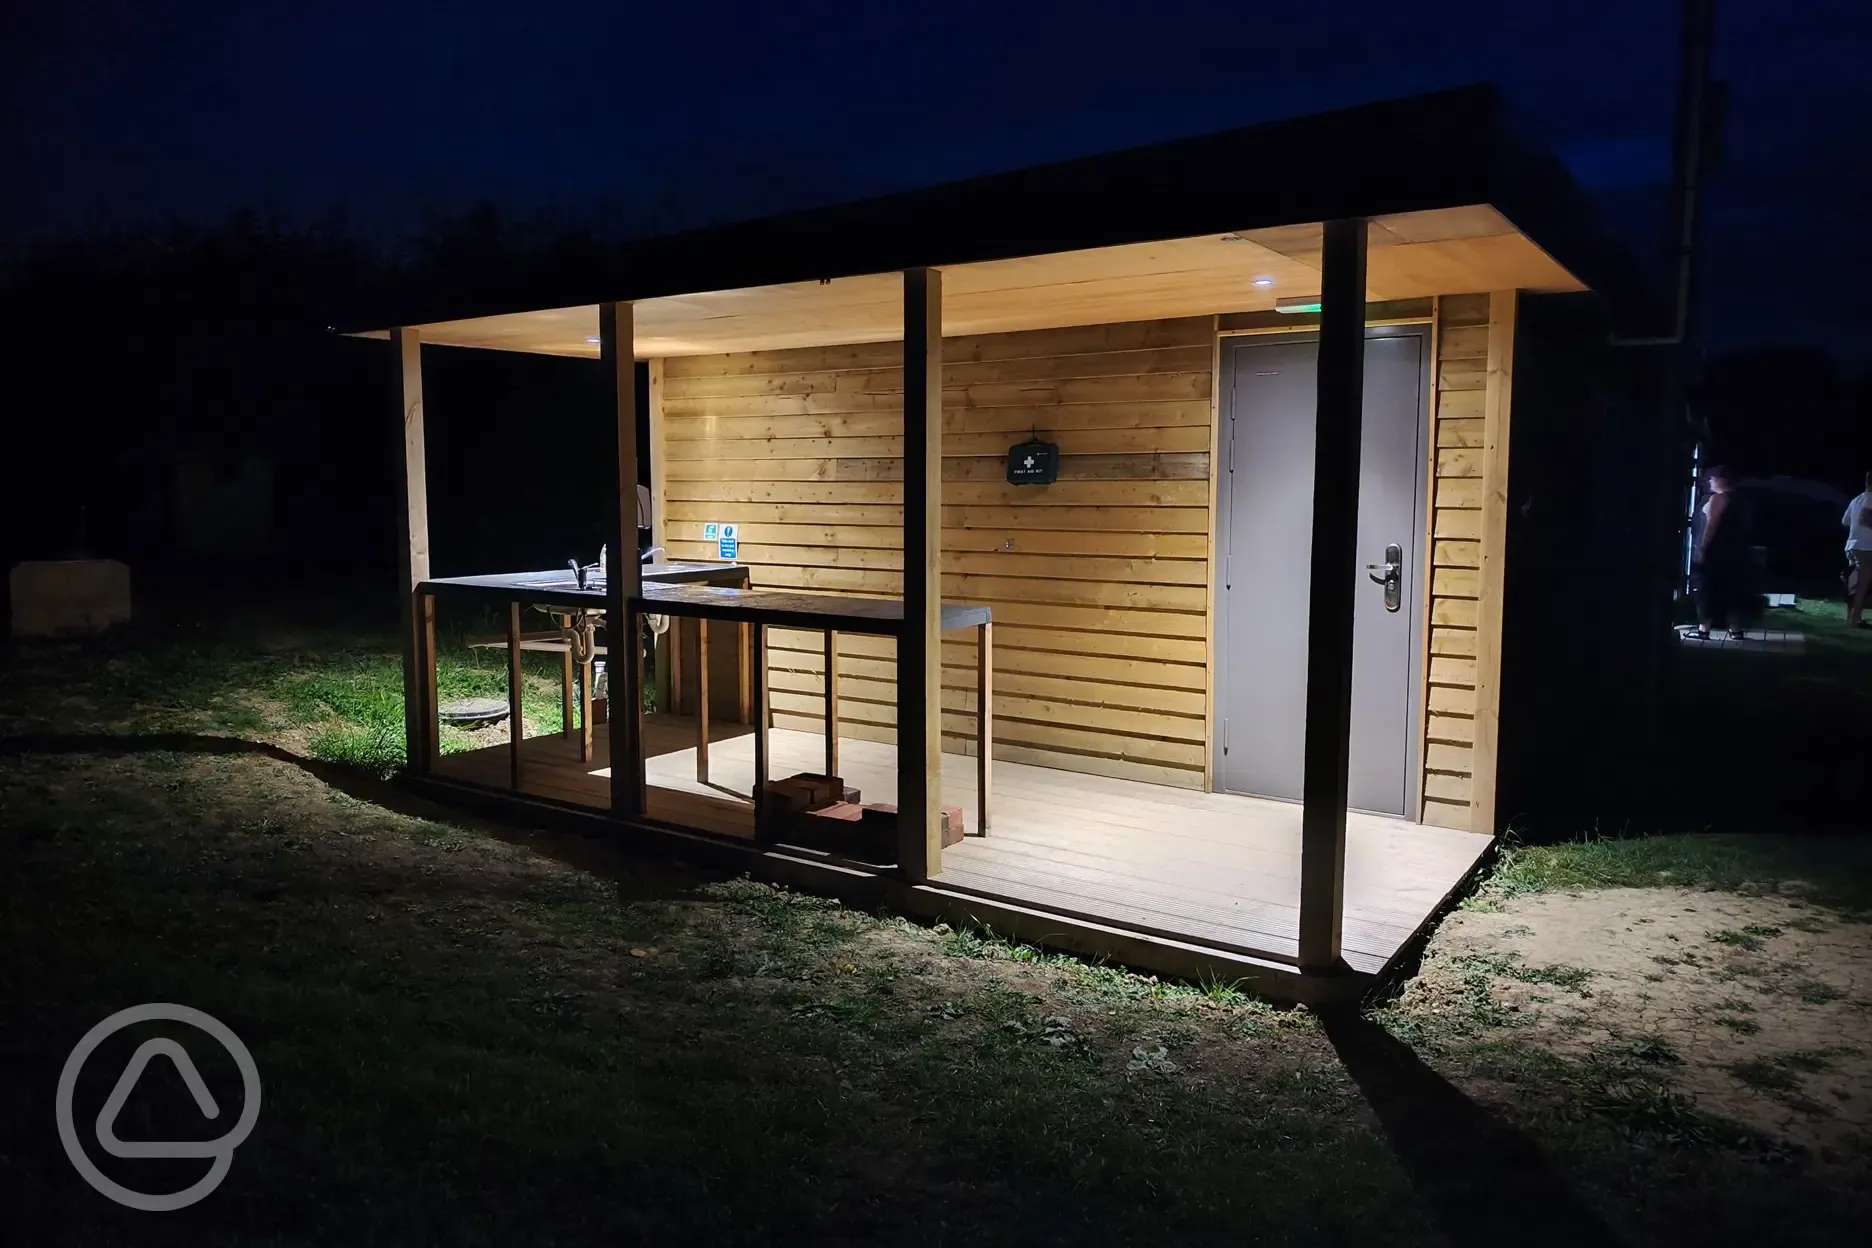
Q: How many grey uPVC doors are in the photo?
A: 1